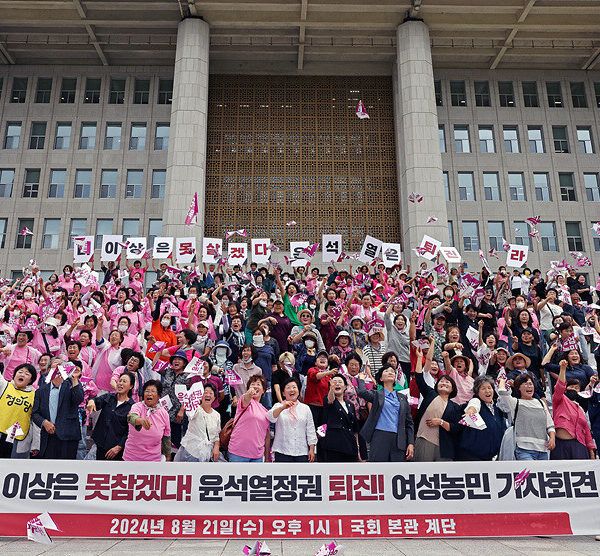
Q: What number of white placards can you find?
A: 15